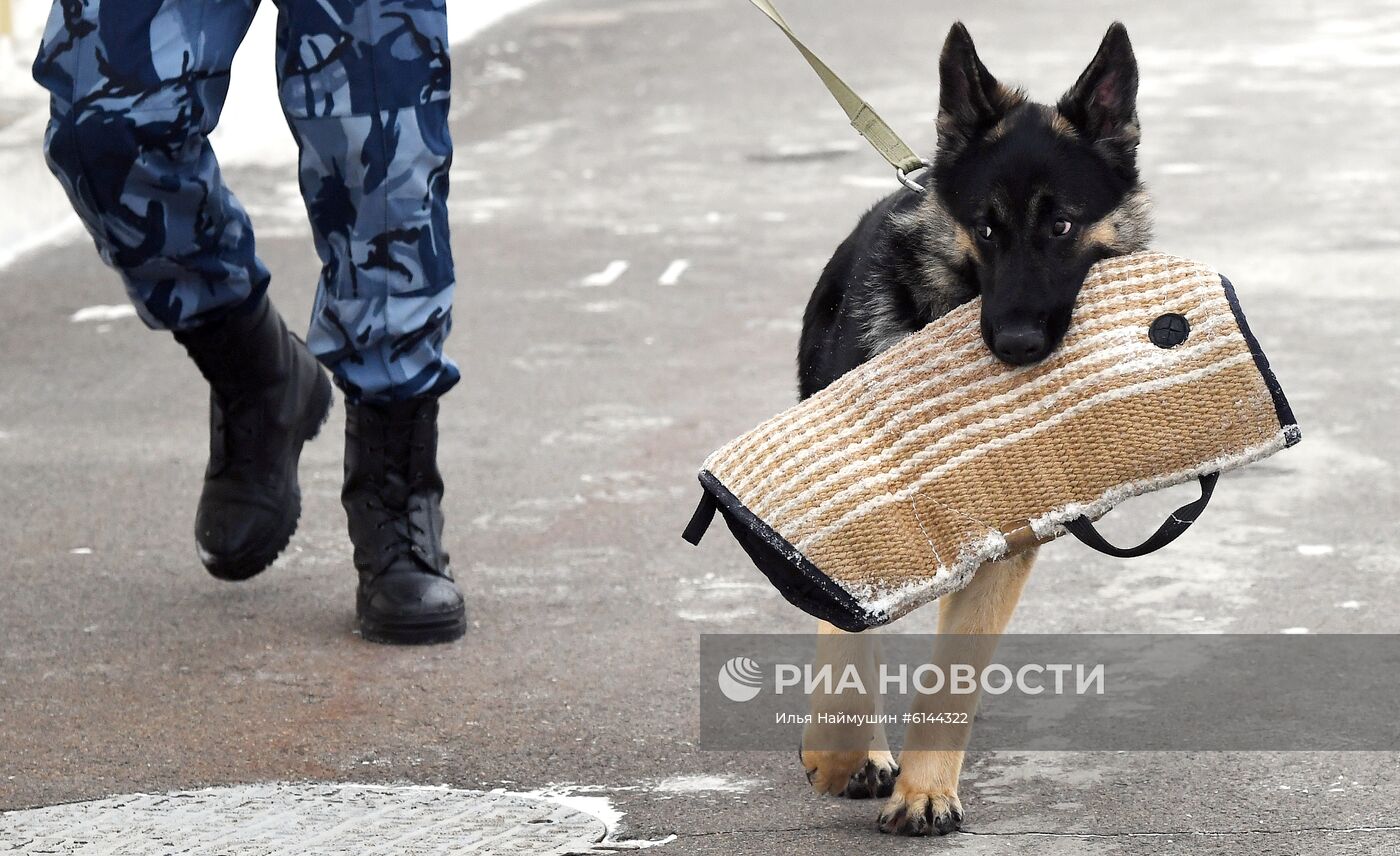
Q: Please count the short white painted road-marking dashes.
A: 2